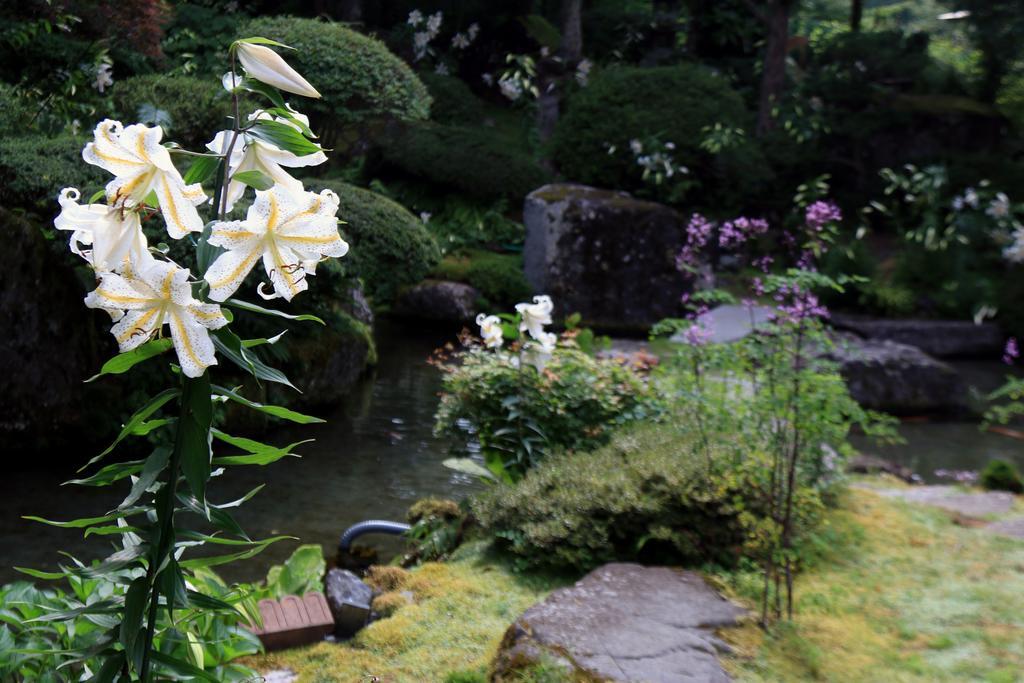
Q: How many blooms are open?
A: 5